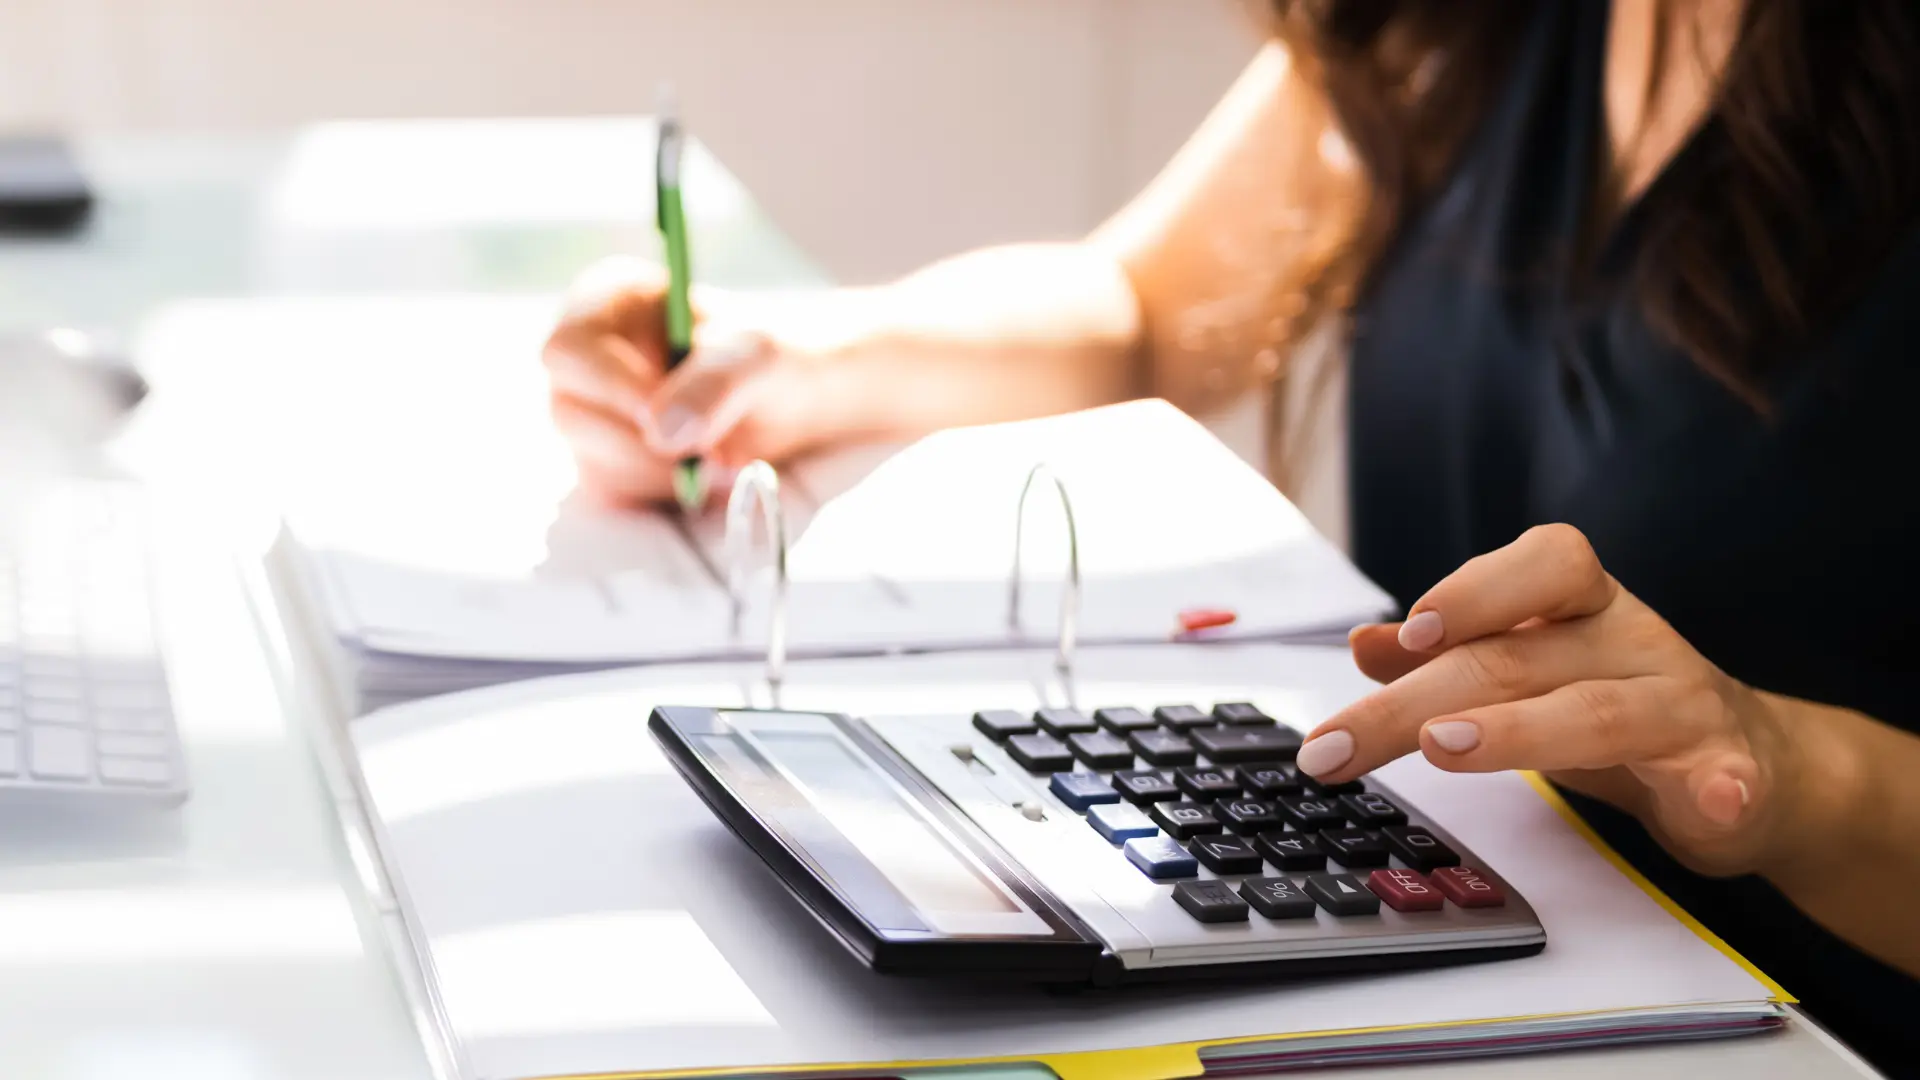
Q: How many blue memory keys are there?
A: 3